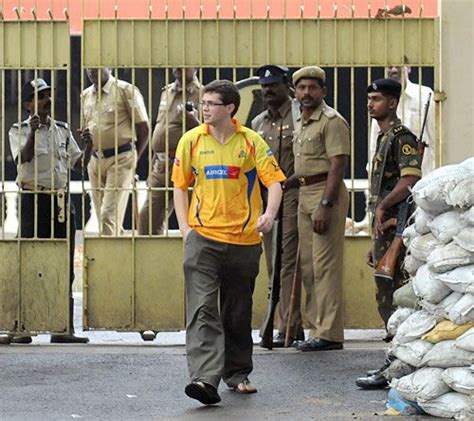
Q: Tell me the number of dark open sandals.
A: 2